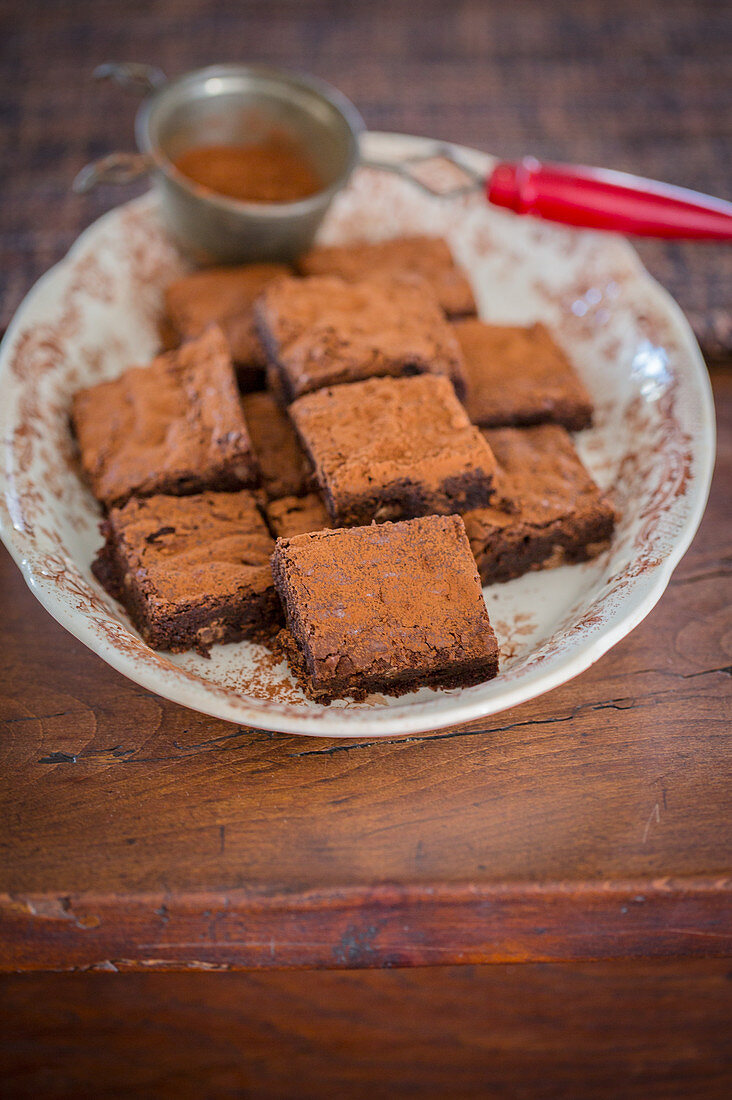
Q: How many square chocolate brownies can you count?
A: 11